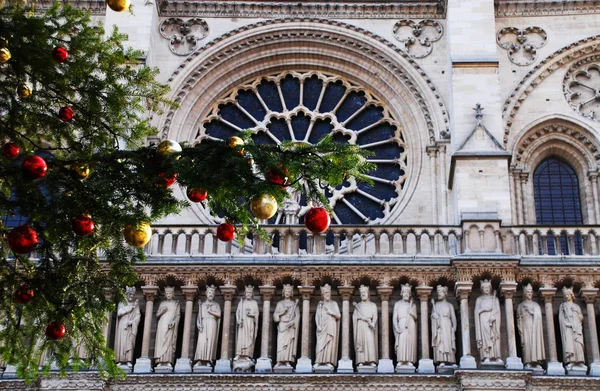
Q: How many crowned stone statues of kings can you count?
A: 12